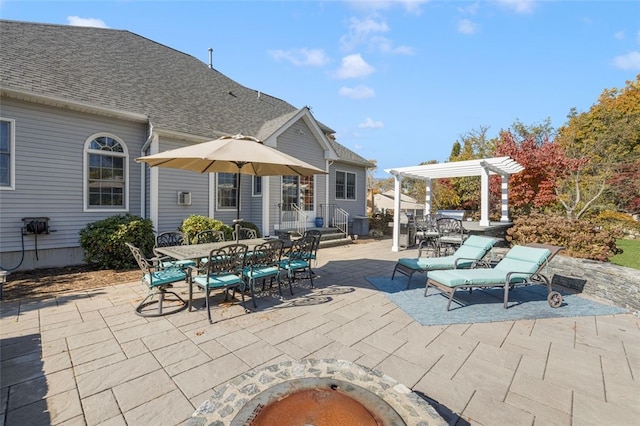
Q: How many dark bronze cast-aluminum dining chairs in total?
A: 8